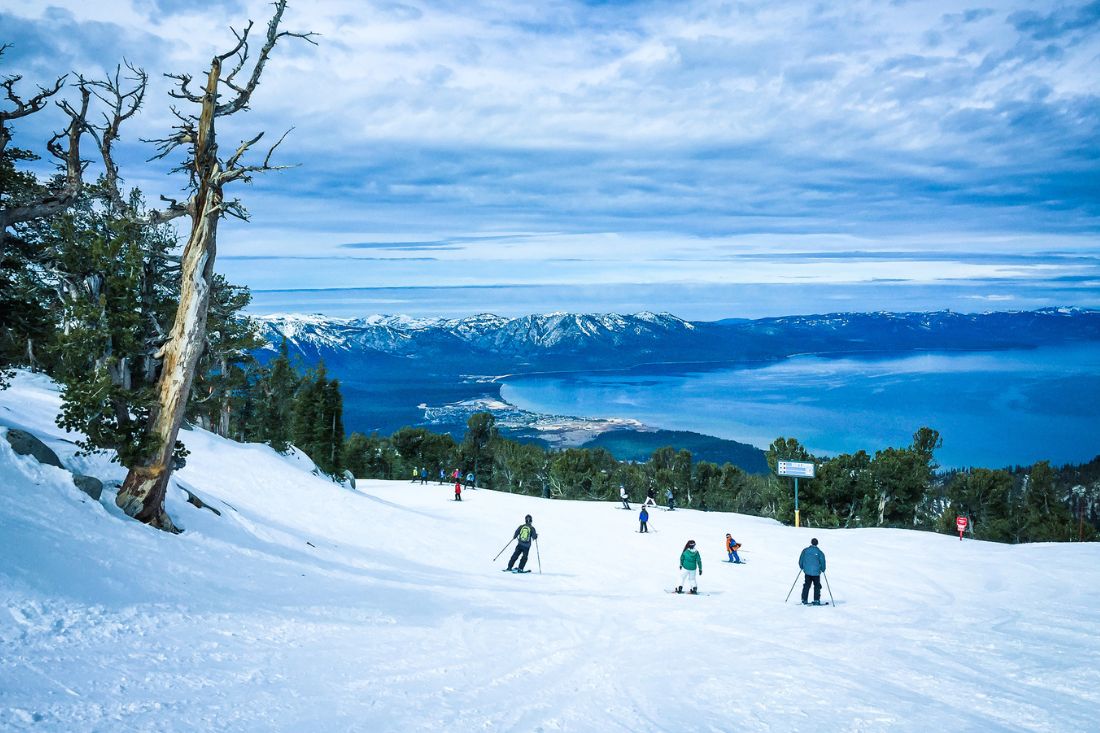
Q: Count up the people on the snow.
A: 14